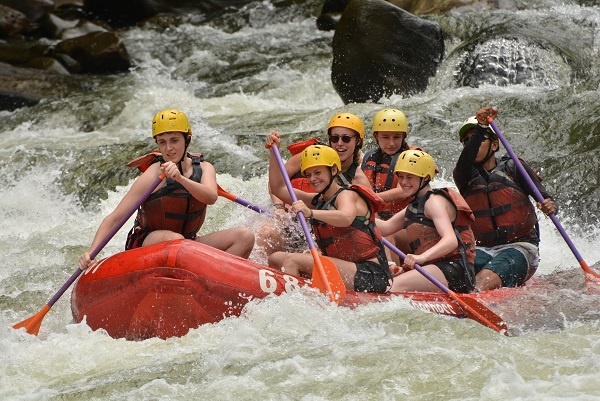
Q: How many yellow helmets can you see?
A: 5